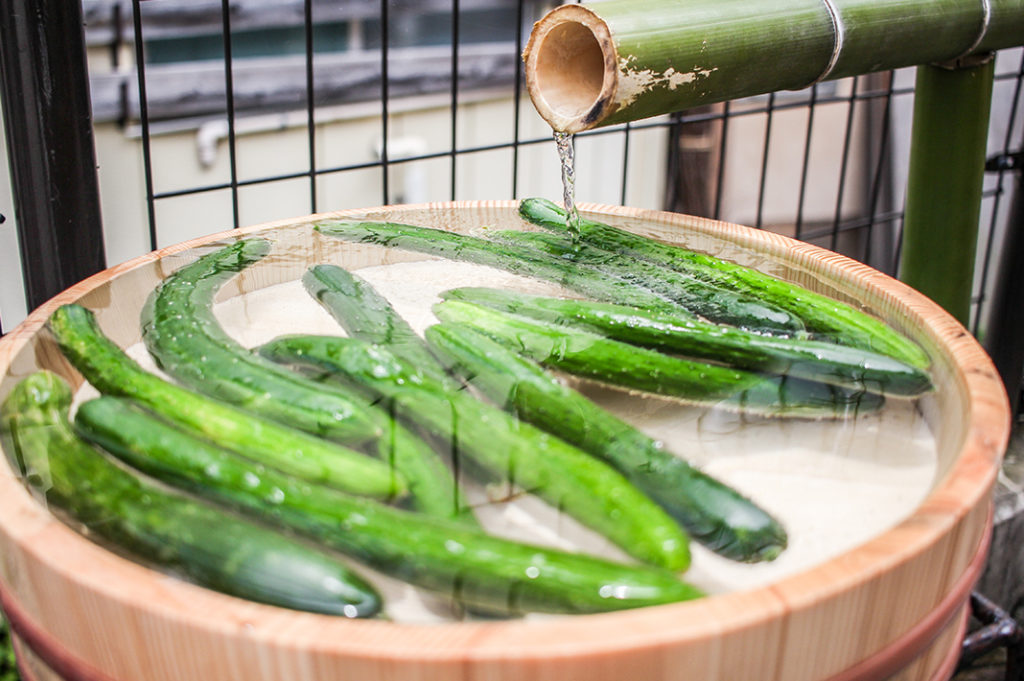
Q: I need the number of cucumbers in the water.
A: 13